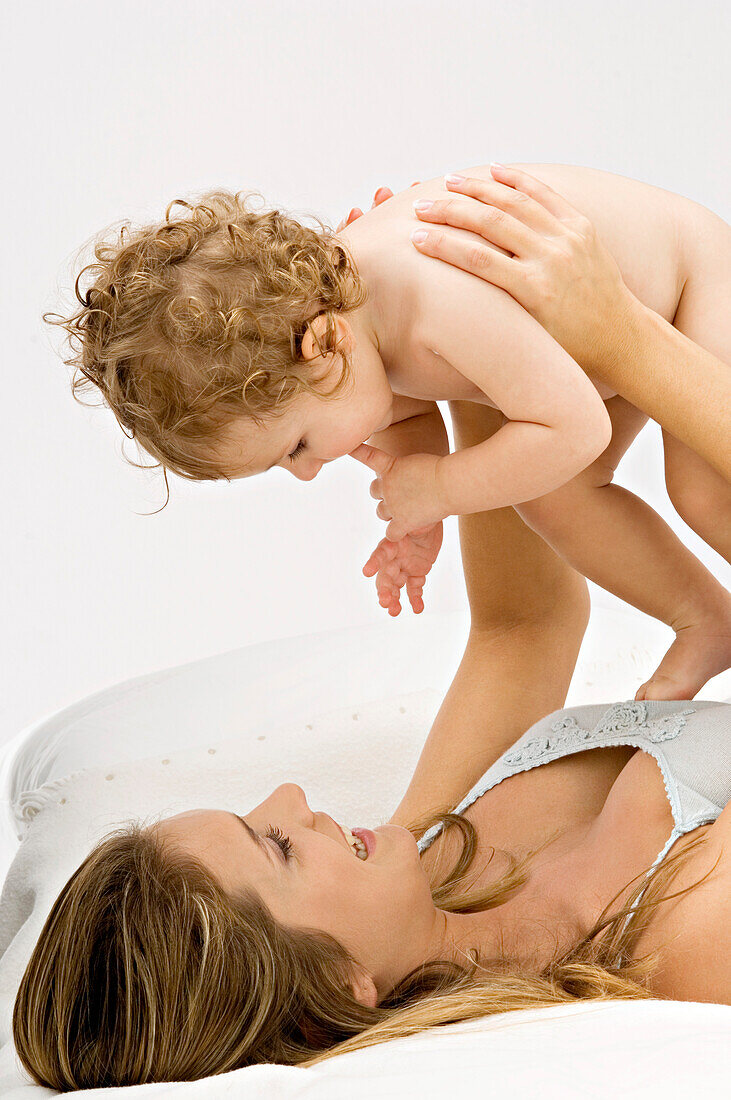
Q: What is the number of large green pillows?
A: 0